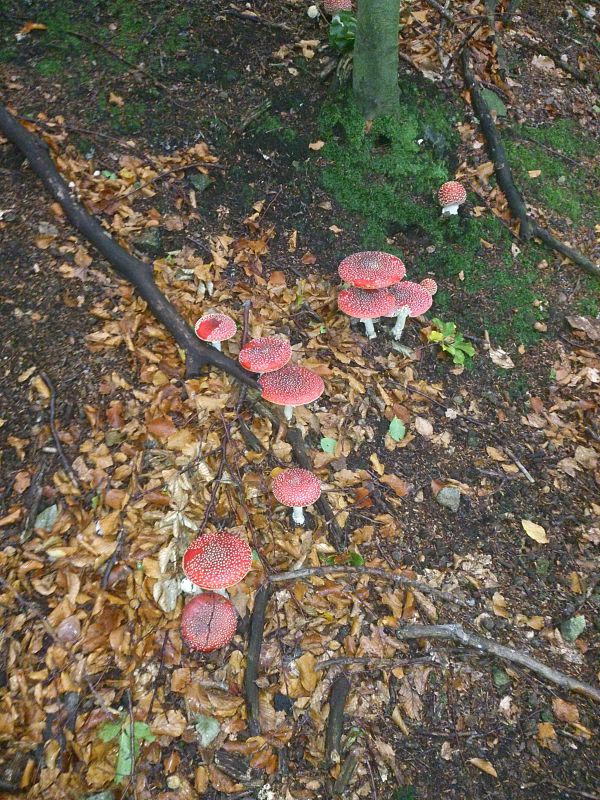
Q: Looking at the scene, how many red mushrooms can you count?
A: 12